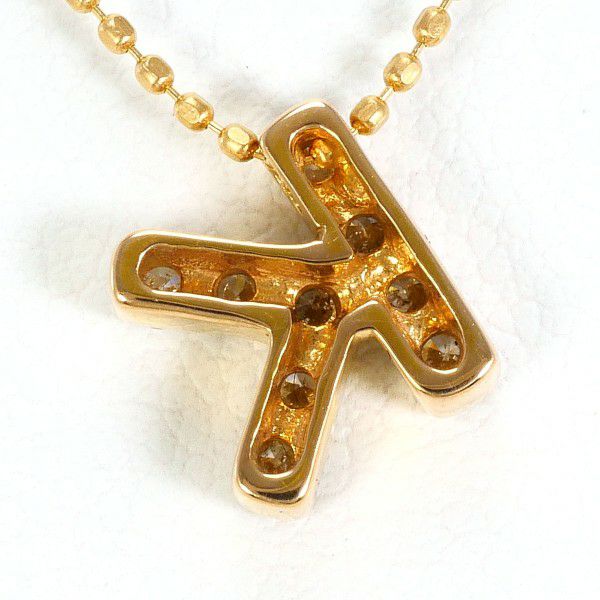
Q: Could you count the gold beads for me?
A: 8